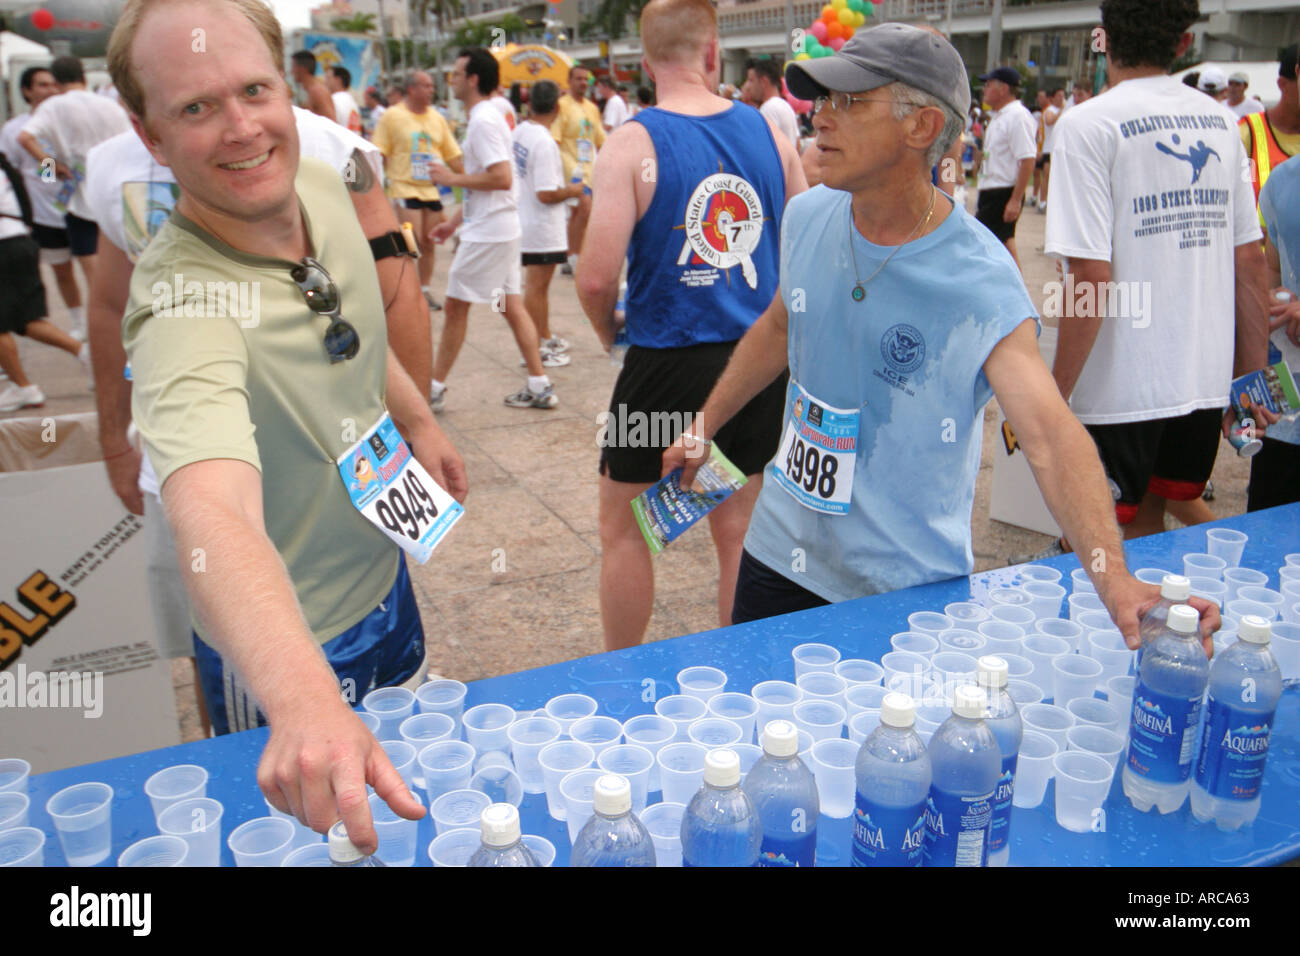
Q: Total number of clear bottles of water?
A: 11